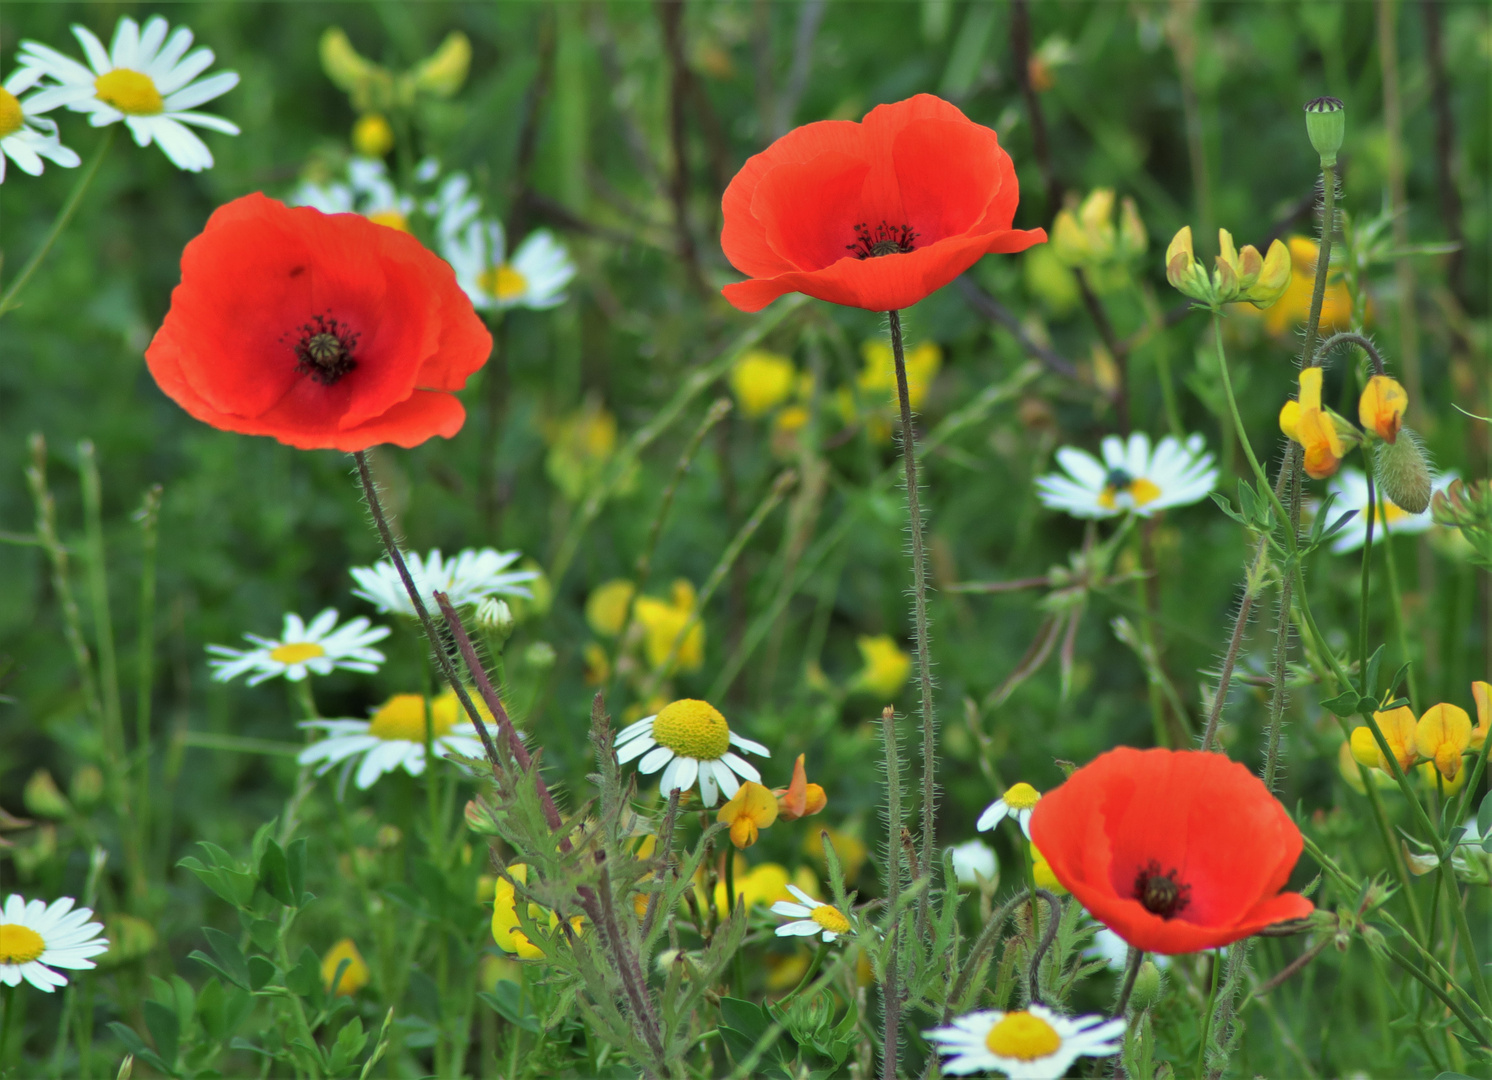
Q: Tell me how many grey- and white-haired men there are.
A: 0